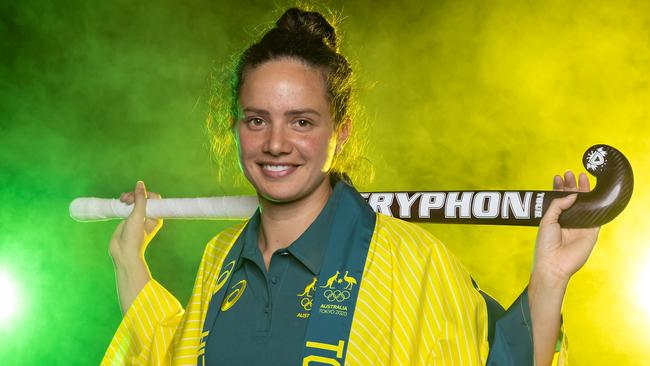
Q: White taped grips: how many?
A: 1